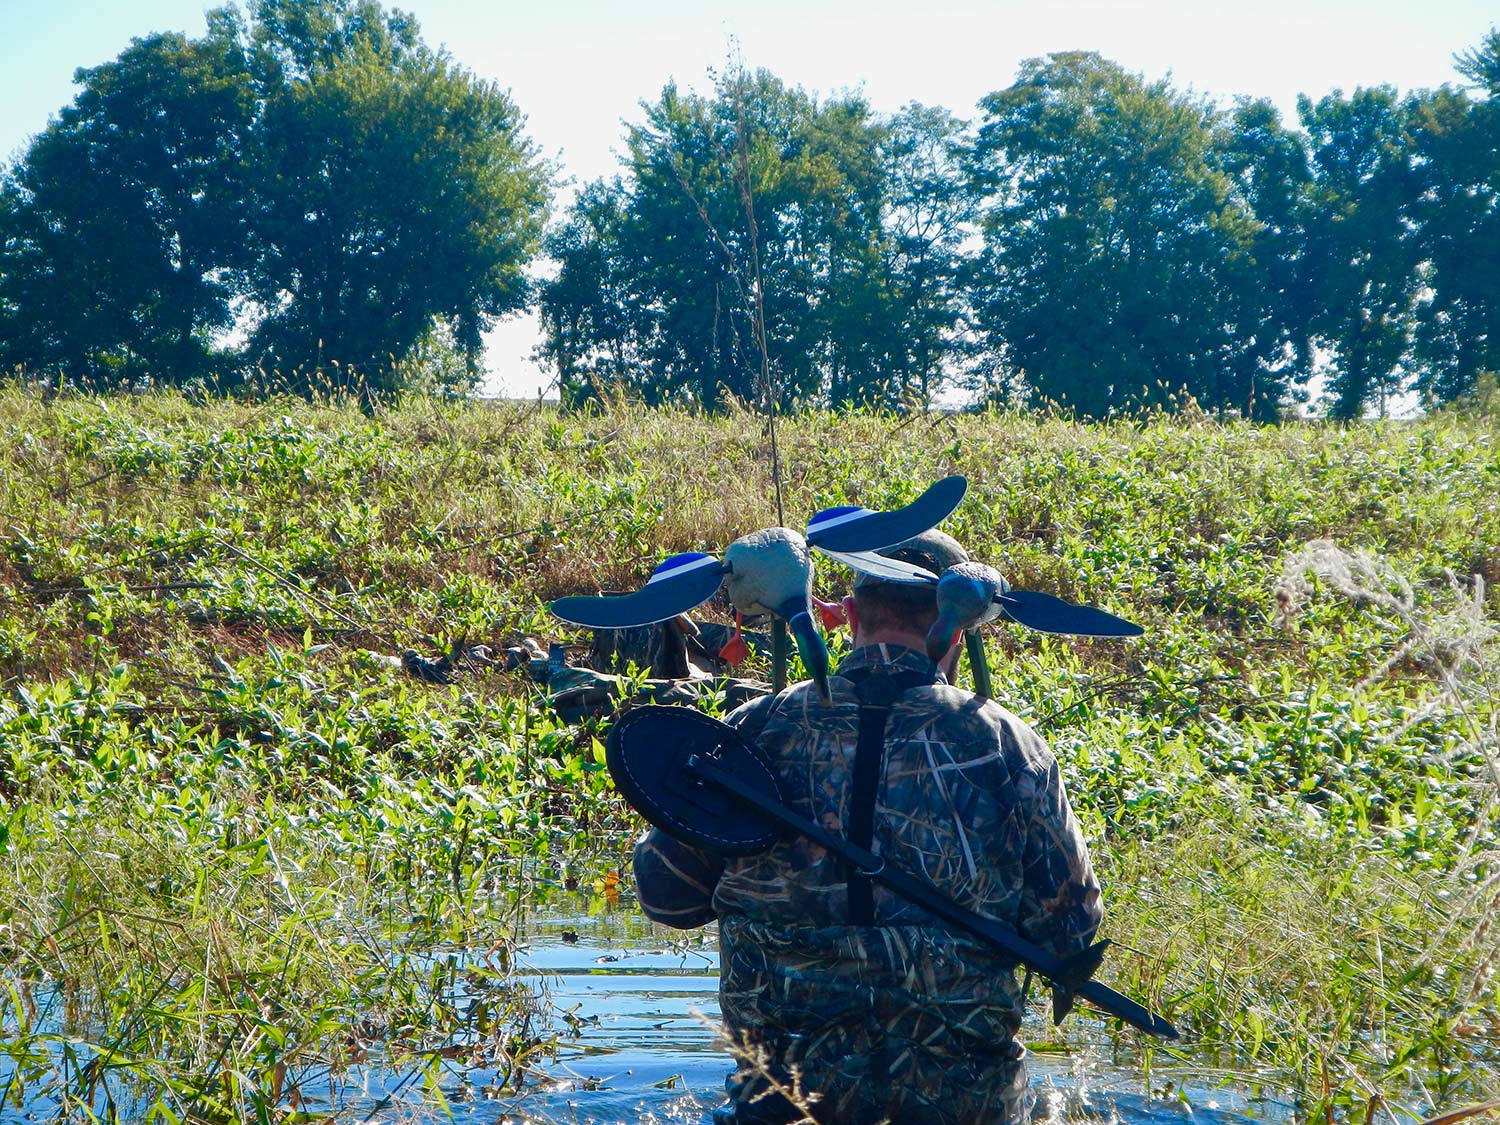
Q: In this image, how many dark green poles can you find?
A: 2